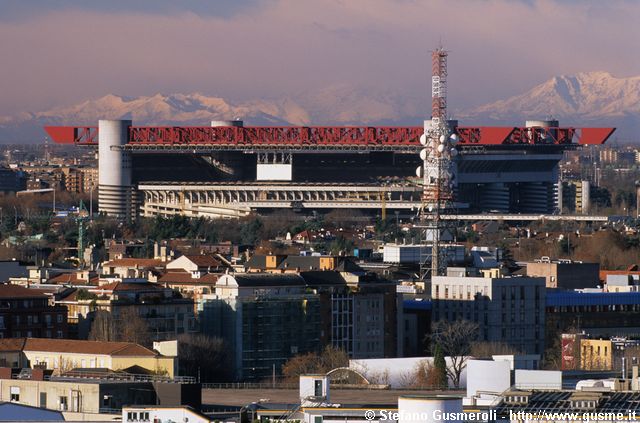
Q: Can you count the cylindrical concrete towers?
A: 4